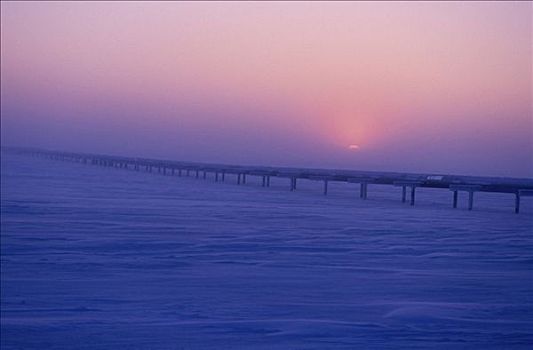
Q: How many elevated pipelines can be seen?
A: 1